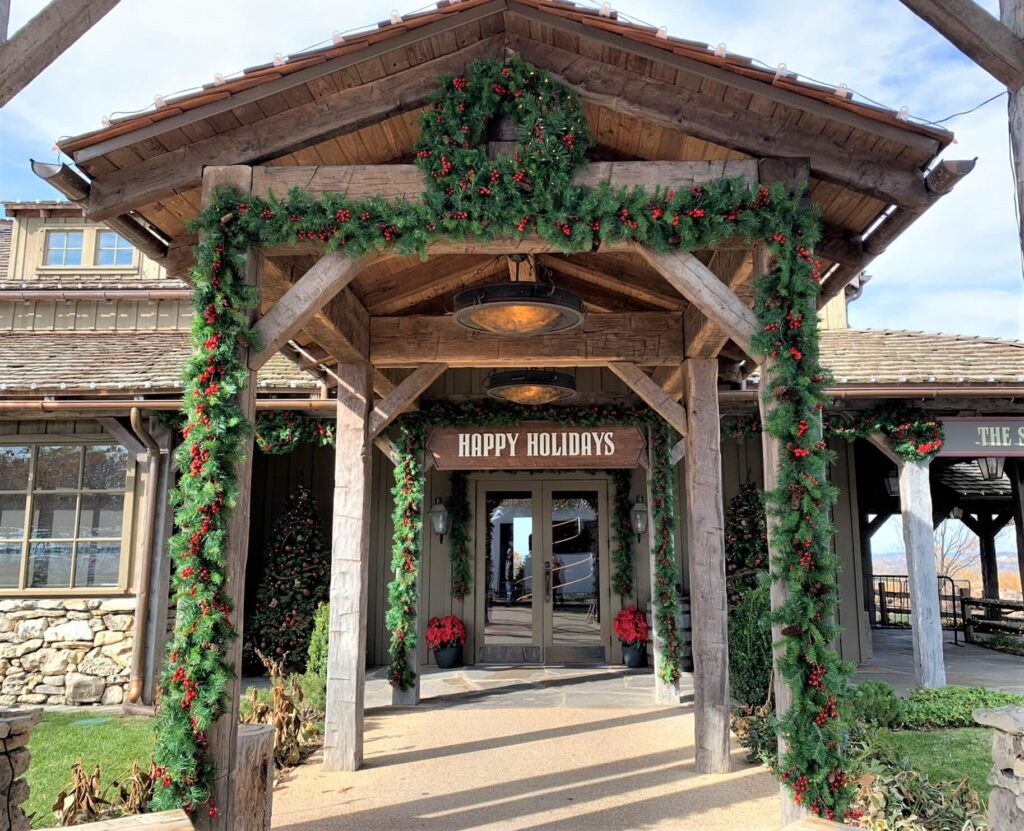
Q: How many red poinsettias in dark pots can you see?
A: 2